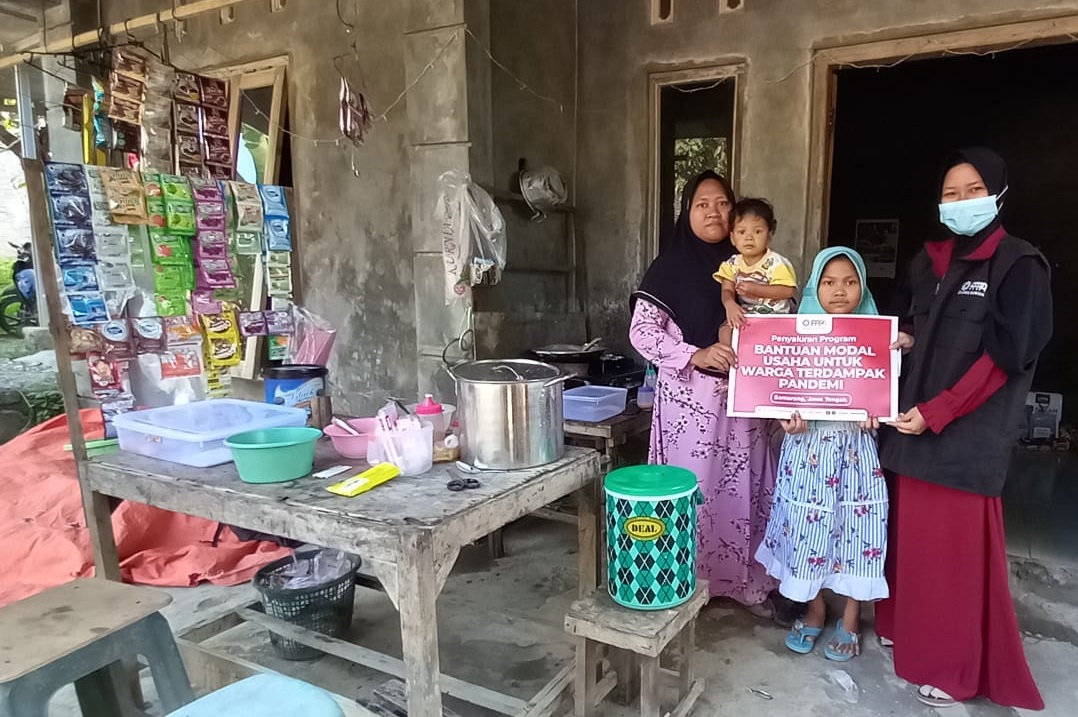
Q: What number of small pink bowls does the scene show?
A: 1